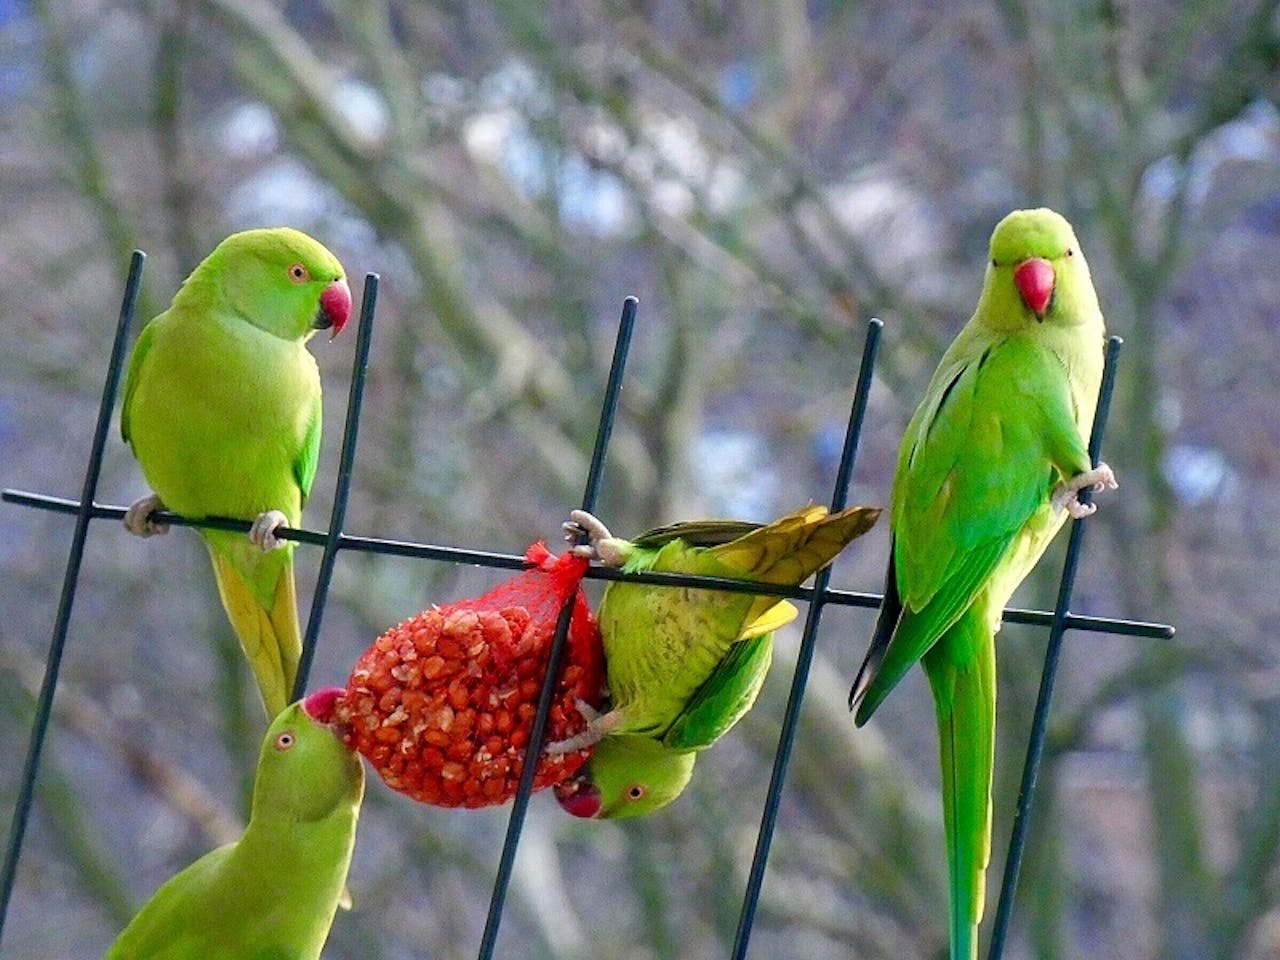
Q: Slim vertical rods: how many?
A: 5